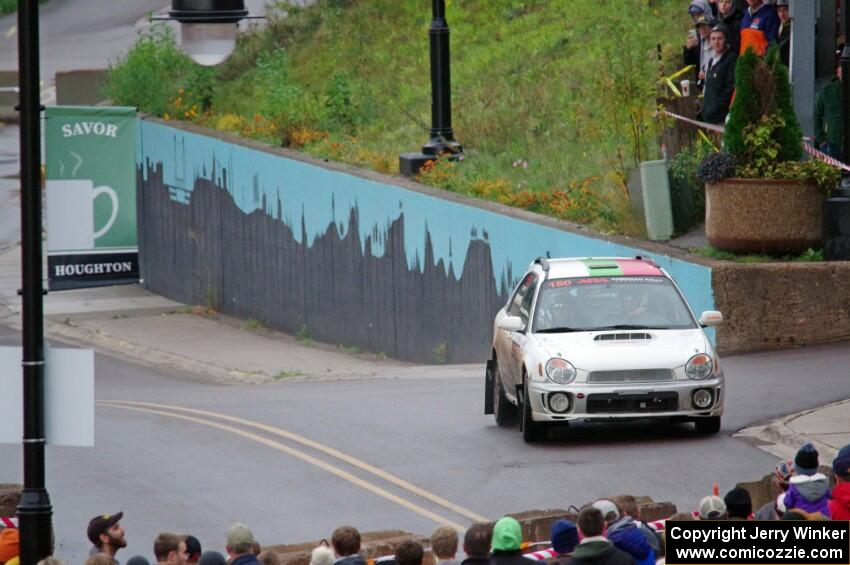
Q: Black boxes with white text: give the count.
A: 2